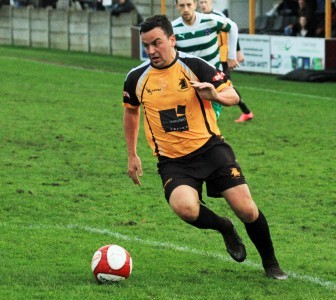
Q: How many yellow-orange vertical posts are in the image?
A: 3